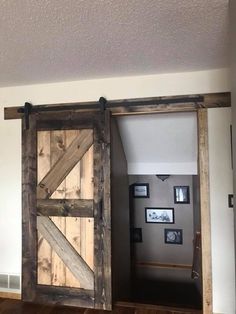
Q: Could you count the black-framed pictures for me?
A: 5